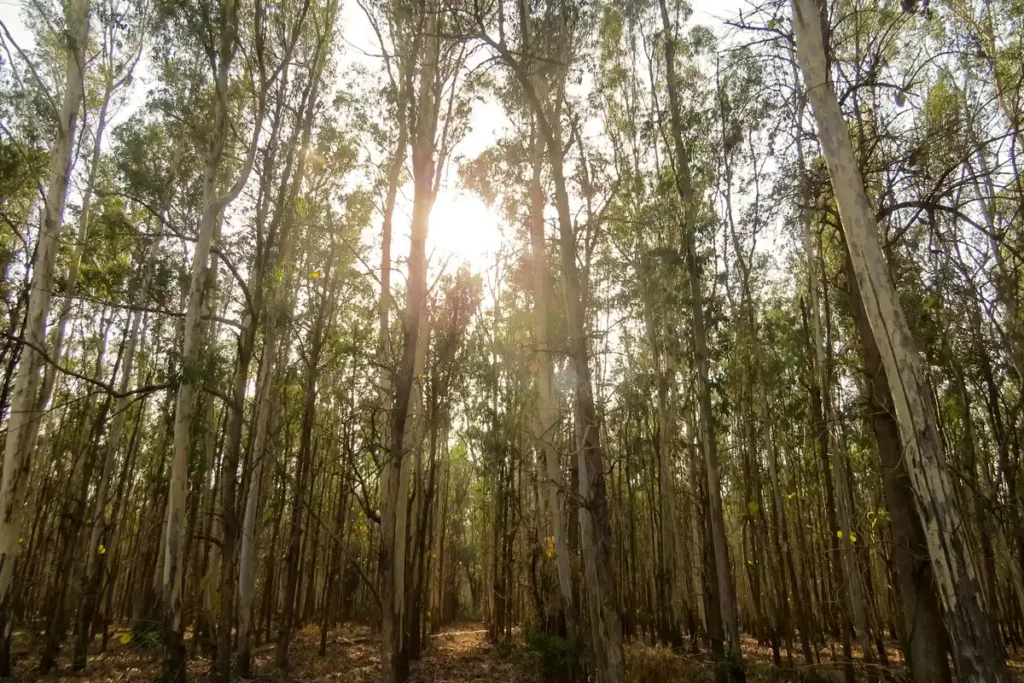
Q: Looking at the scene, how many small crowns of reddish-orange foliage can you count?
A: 1